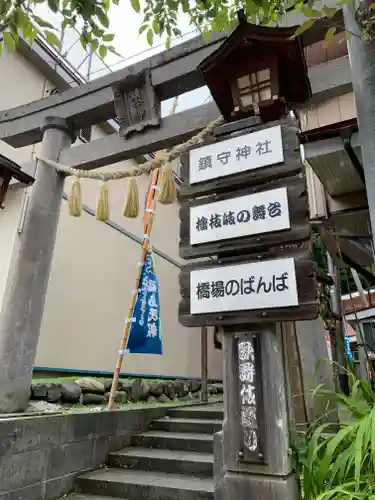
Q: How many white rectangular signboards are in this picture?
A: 3